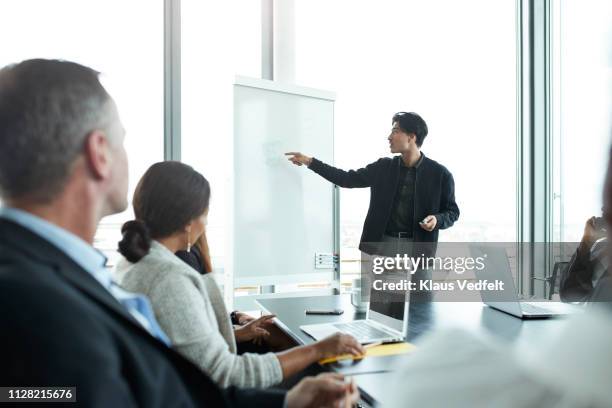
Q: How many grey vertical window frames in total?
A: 3